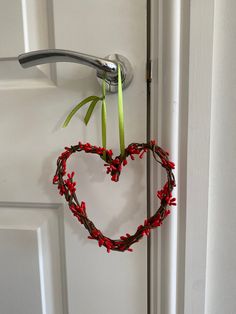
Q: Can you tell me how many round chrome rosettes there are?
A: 1